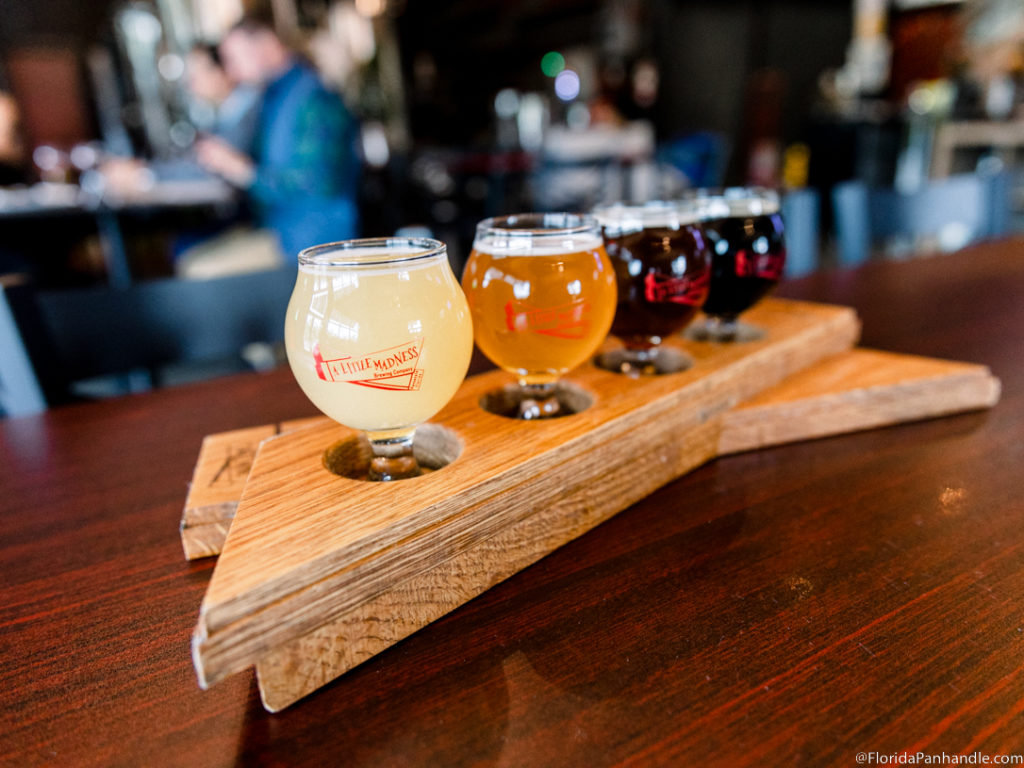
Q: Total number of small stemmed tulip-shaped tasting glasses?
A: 4